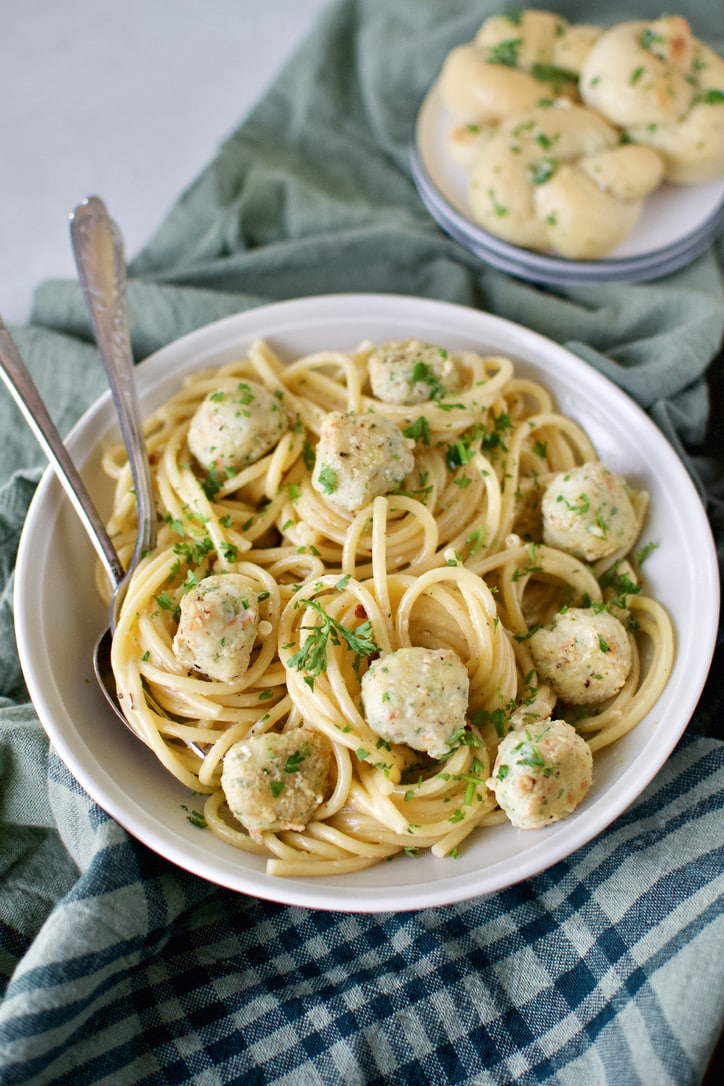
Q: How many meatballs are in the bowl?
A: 9